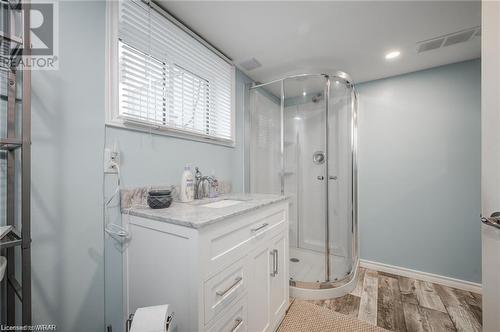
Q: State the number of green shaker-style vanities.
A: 0